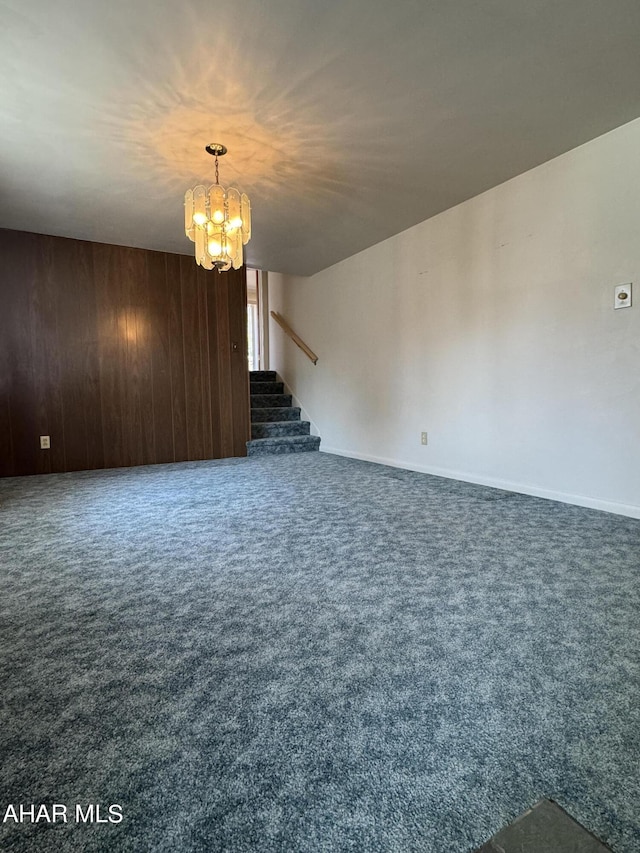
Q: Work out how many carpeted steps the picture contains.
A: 6